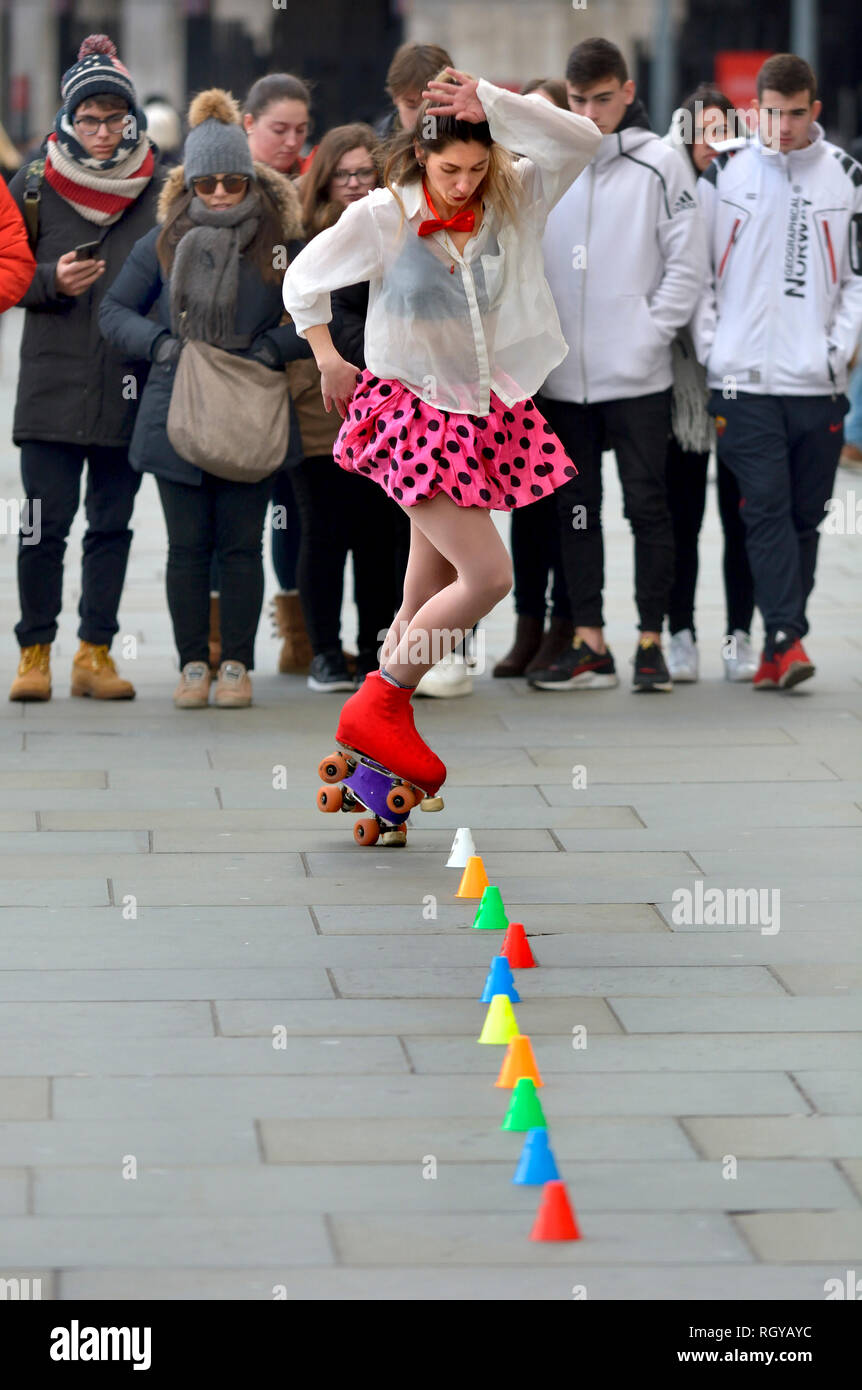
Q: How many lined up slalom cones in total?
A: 10